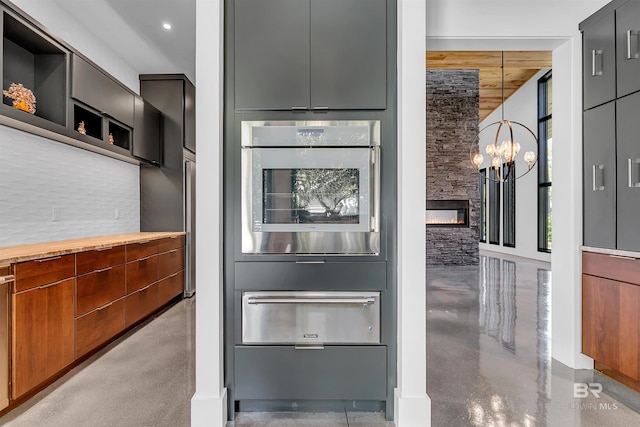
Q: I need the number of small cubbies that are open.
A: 2